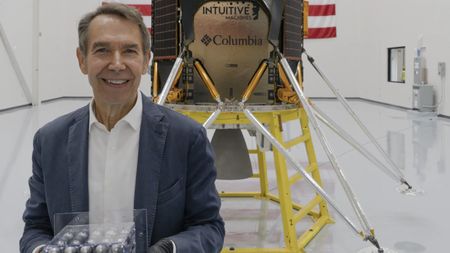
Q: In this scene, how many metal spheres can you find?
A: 15